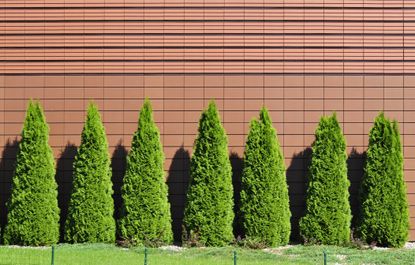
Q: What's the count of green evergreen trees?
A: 7